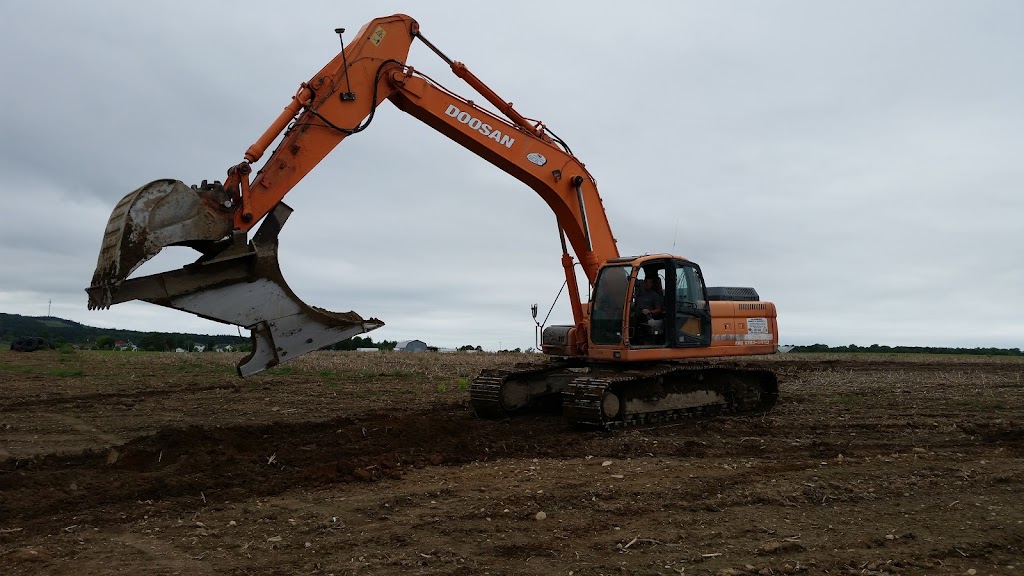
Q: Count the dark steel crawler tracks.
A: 2